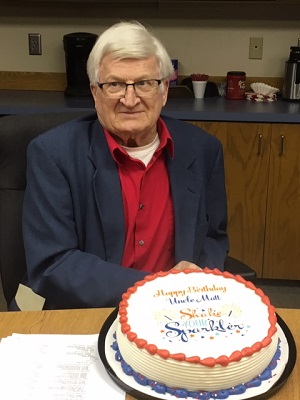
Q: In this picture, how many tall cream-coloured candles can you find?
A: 0